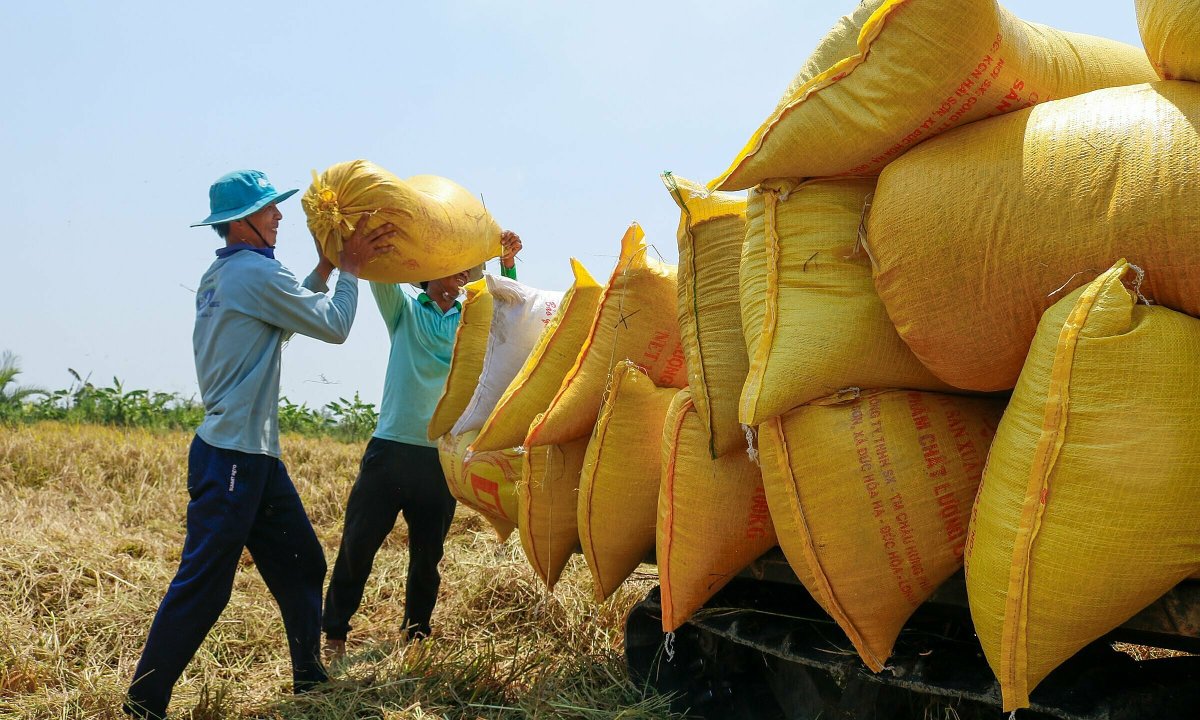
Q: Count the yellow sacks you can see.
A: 15